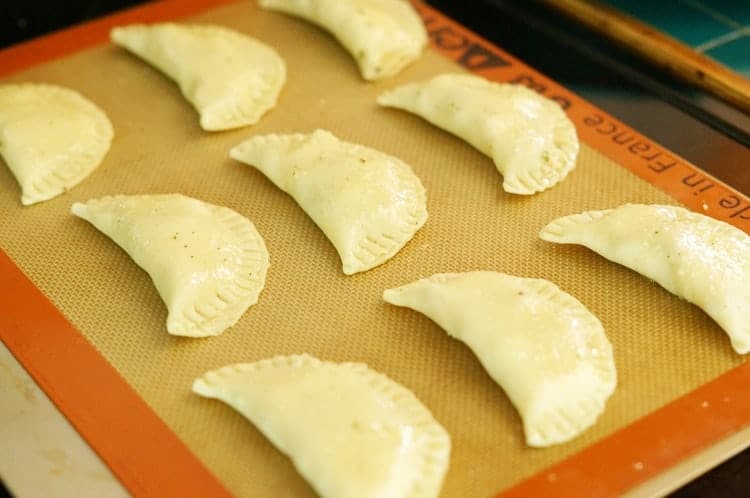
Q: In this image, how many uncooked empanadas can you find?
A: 9